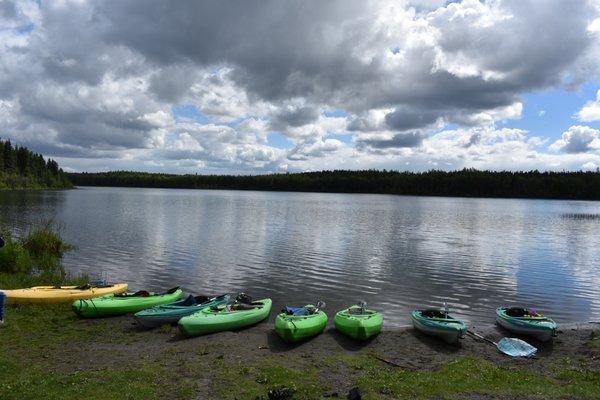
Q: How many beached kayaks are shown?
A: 8